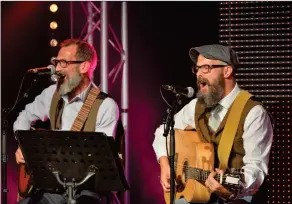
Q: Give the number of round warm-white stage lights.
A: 3